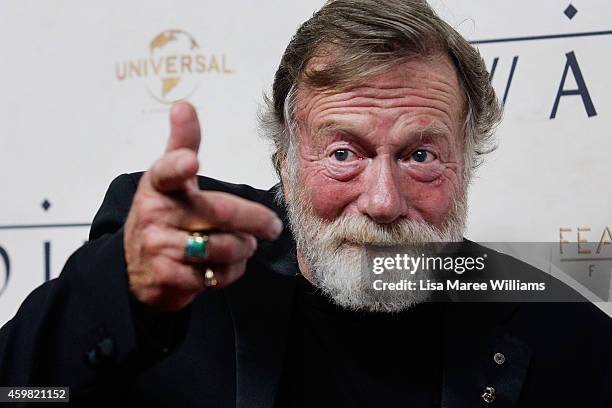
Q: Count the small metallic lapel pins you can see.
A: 2